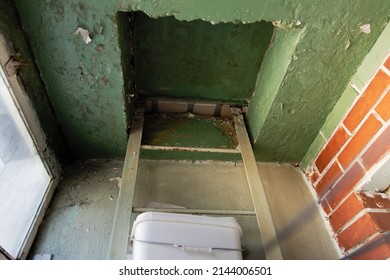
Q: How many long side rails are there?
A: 2